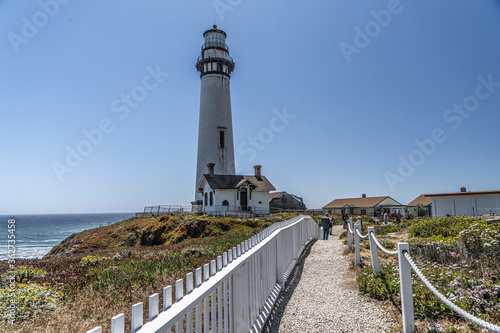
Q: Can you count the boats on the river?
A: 0